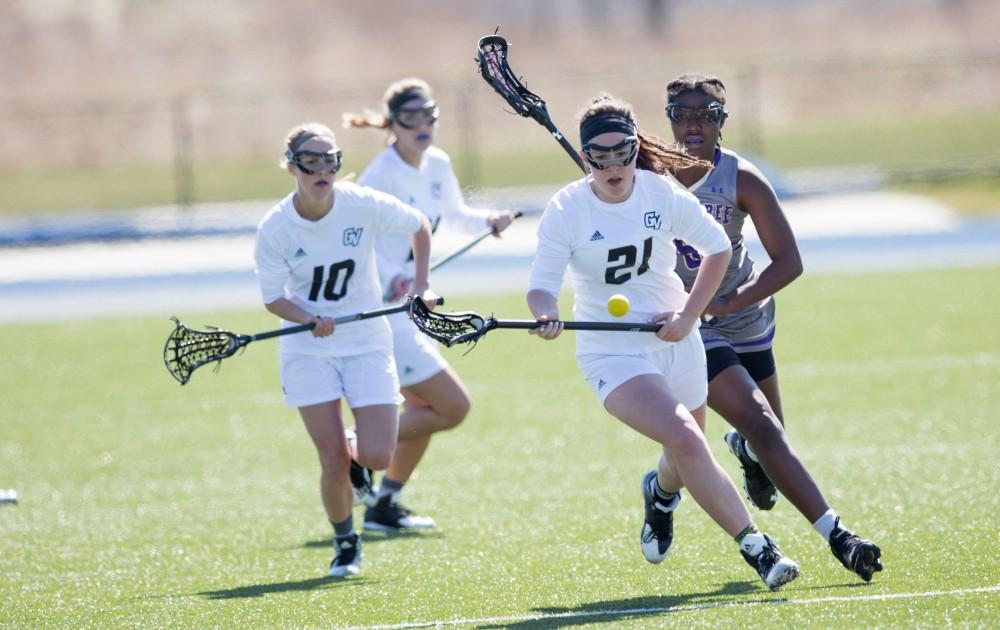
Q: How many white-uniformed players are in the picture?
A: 3